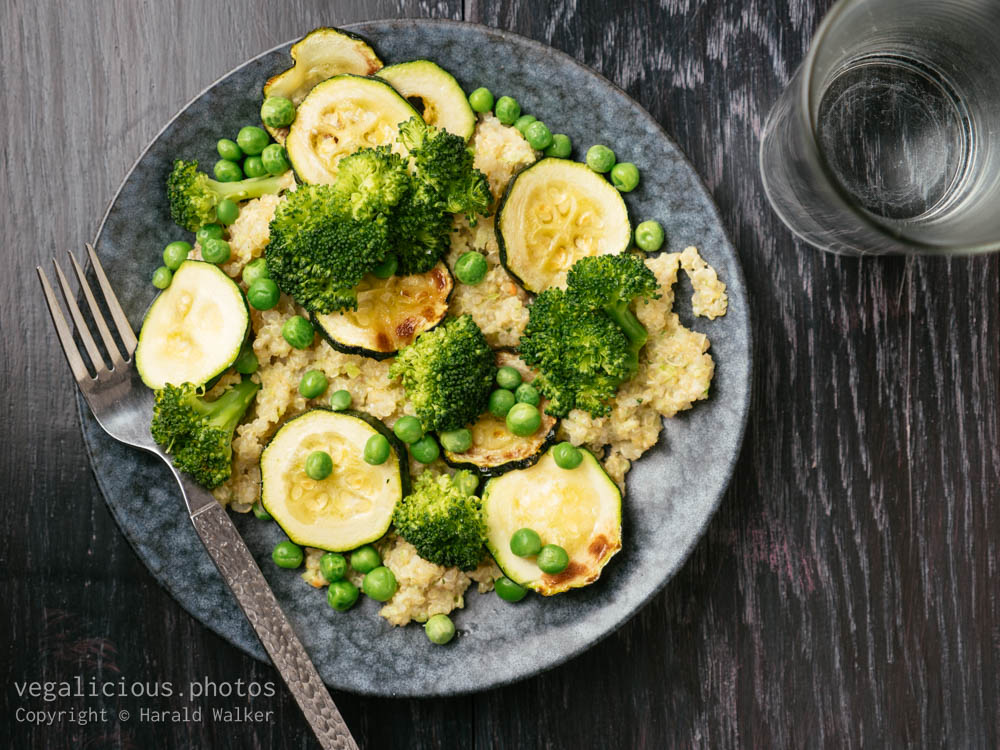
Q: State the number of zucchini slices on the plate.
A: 9